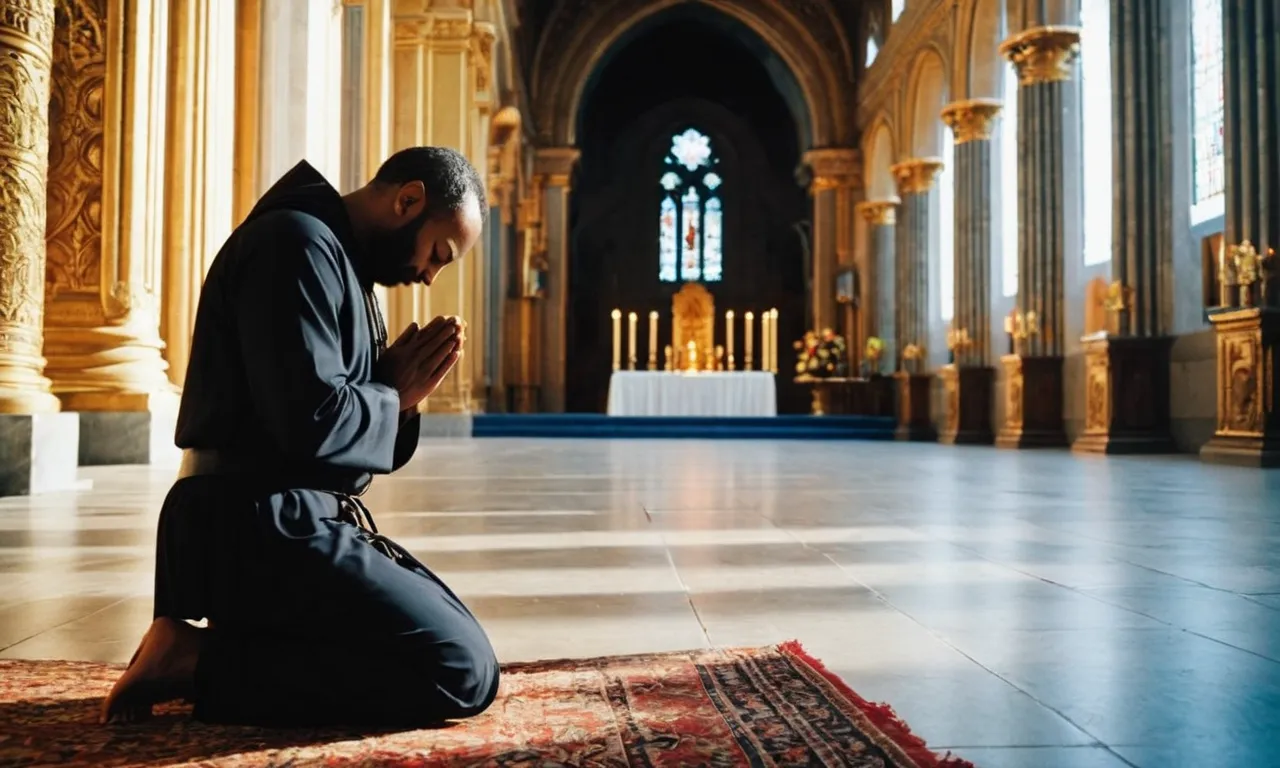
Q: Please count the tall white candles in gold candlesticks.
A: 7